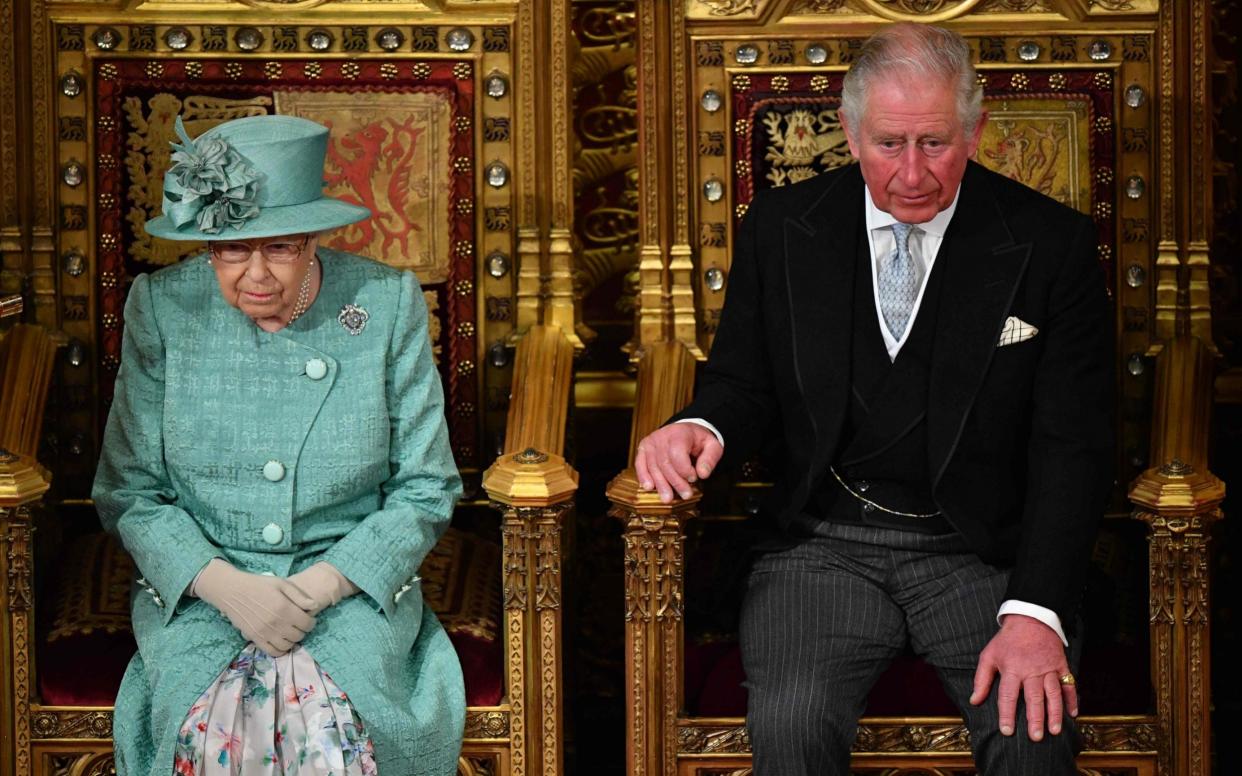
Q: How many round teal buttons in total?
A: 3